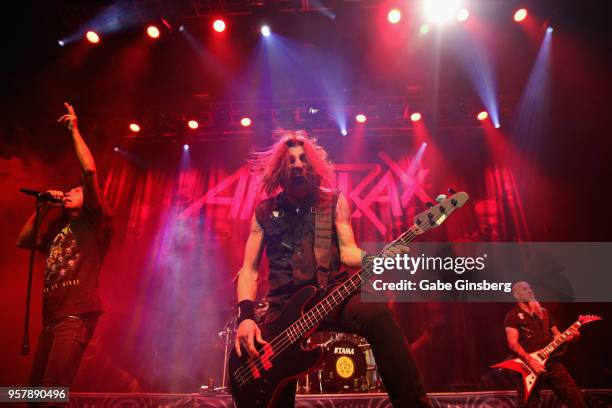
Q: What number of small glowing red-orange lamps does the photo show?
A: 12